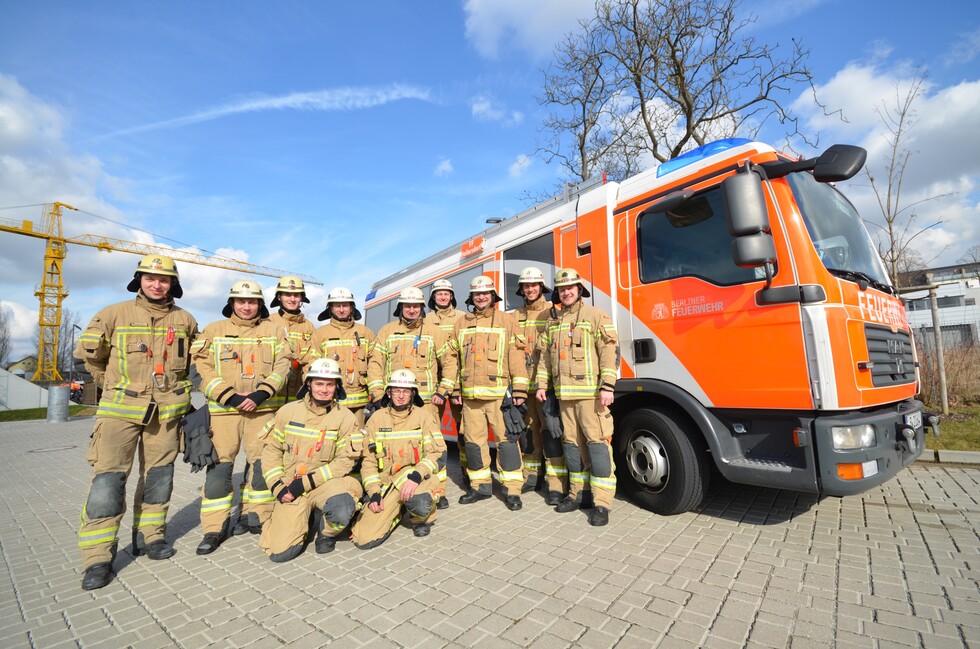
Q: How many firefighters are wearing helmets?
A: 11